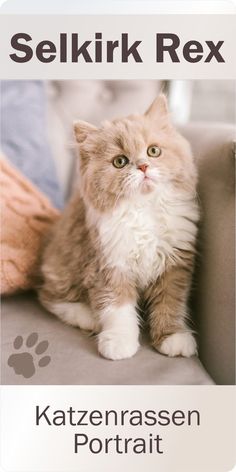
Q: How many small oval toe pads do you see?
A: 4